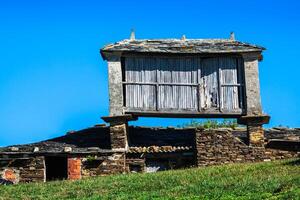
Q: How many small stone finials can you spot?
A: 3